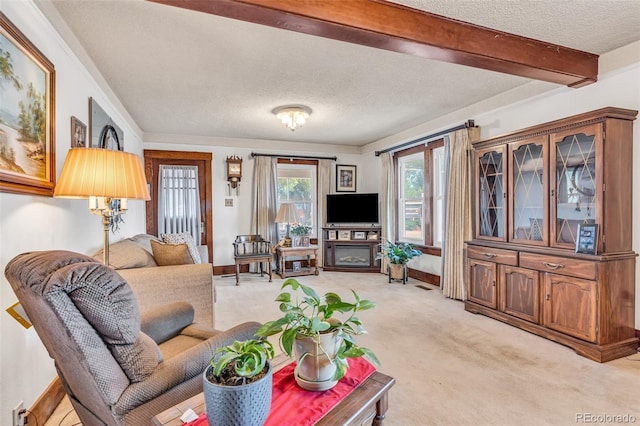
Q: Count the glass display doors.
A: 3